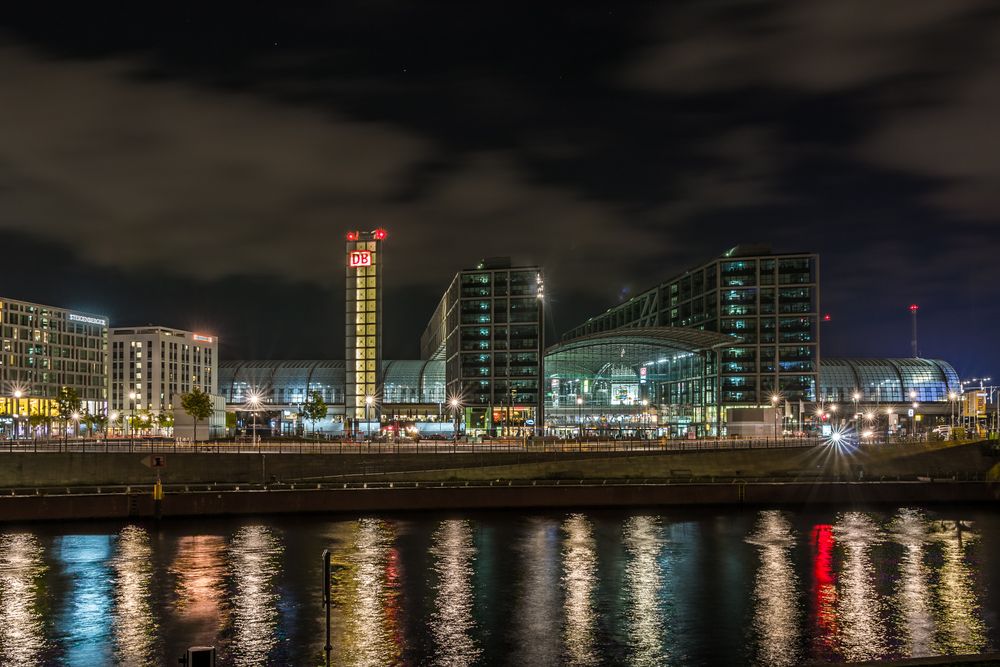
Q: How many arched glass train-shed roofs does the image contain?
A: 3